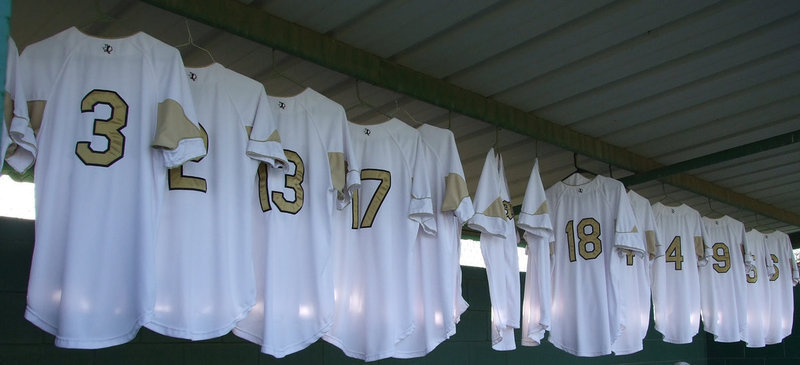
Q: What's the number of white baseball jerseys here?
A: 14